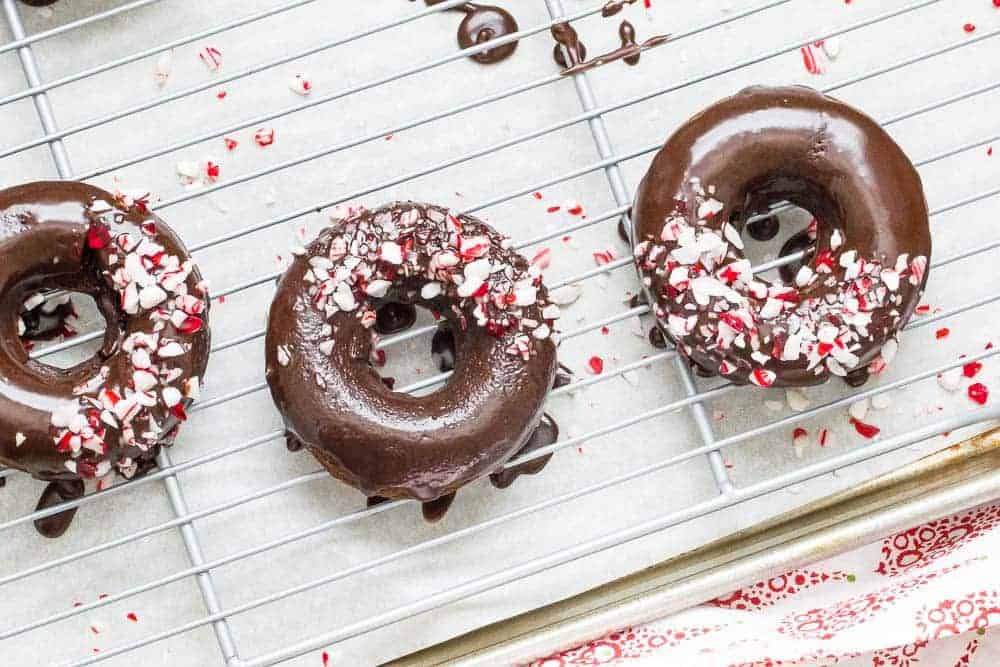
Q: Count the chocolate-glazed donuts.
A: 3